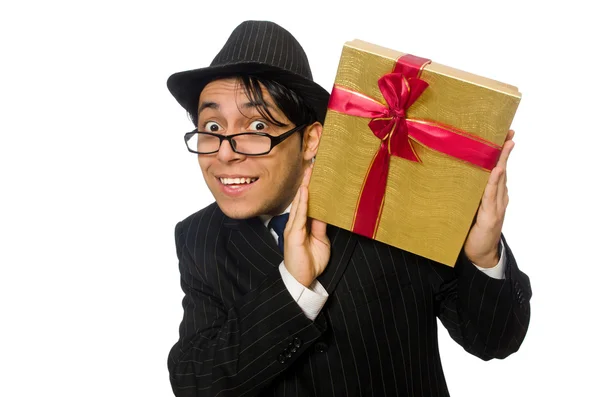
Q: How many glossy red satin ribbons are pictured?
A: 1